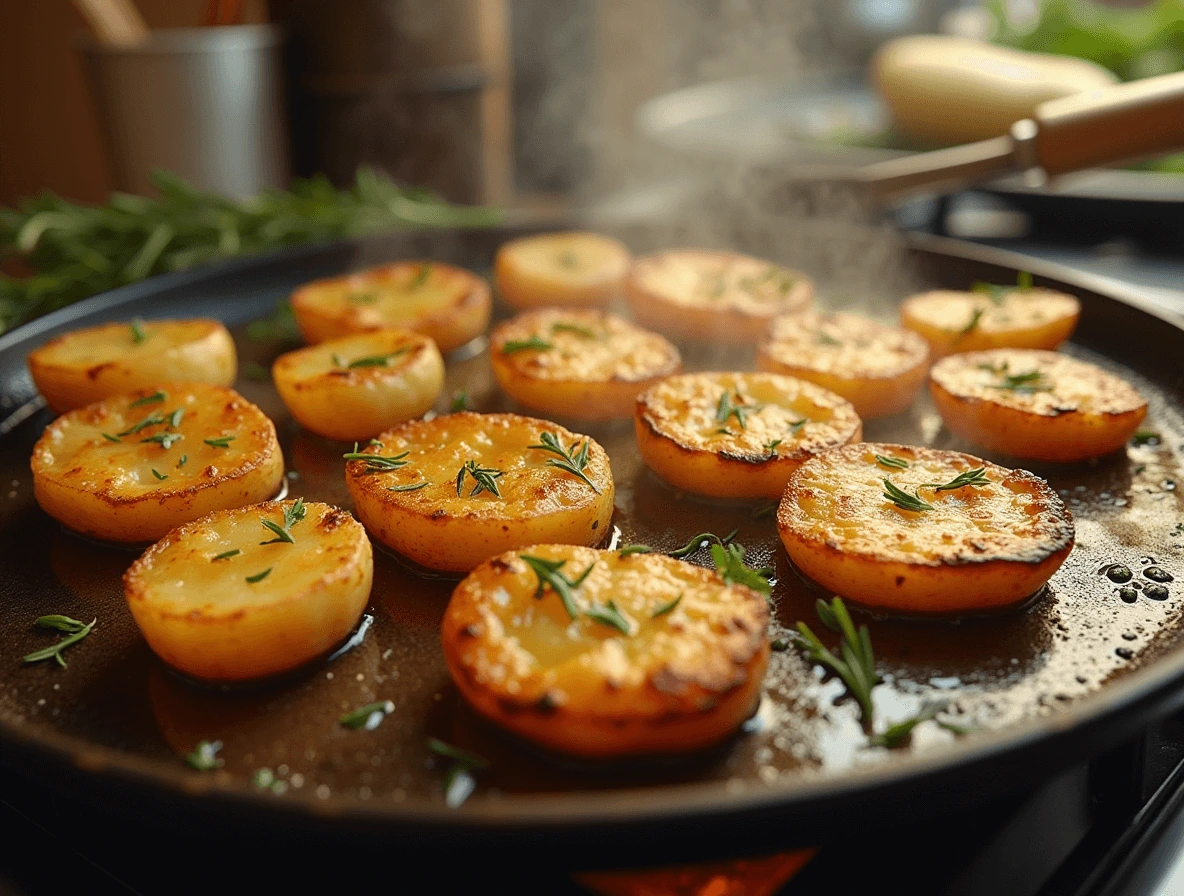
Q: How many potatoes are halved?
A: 15